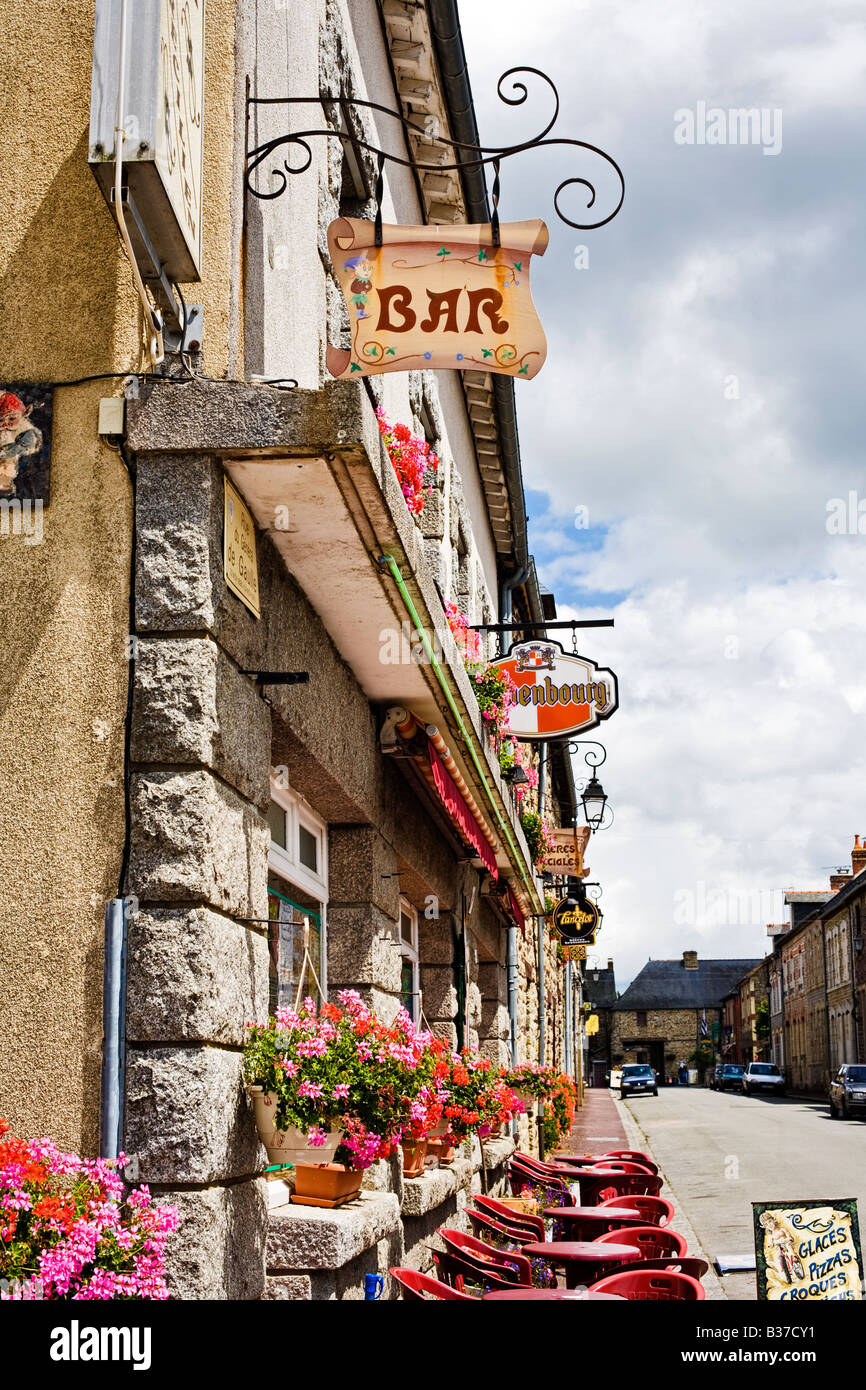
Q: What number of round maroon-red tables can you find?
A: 5